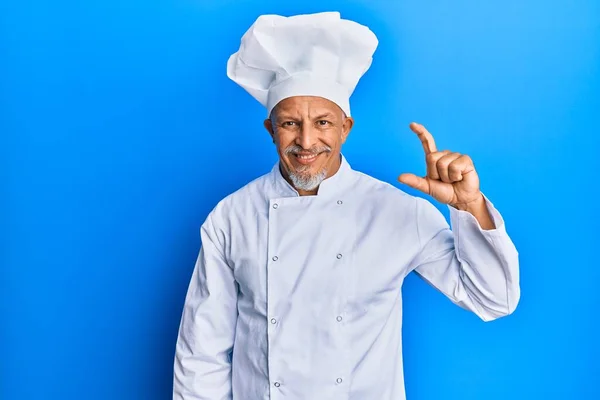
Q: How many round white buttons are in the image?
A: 8